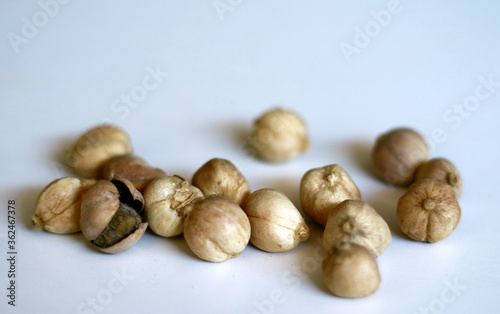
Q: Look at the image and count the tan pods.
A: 15